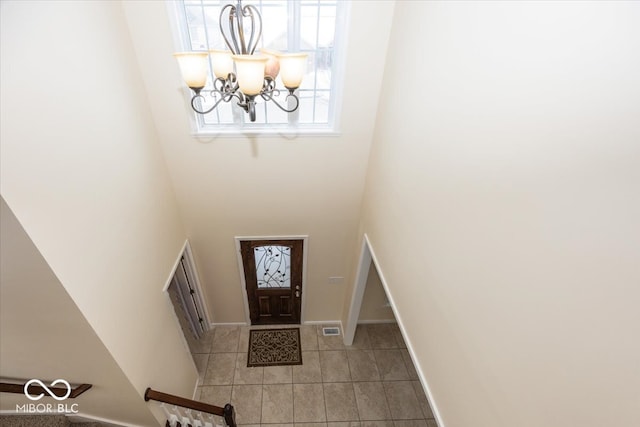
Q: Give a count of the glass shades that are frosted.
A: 5